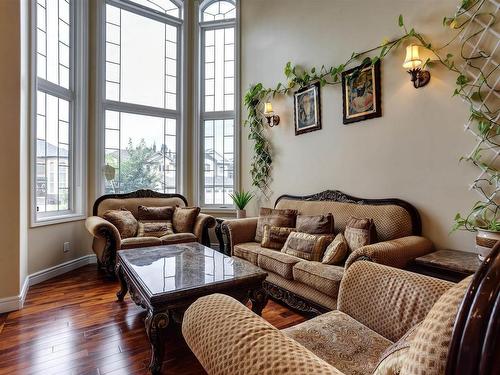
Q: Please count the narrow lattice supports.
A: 2